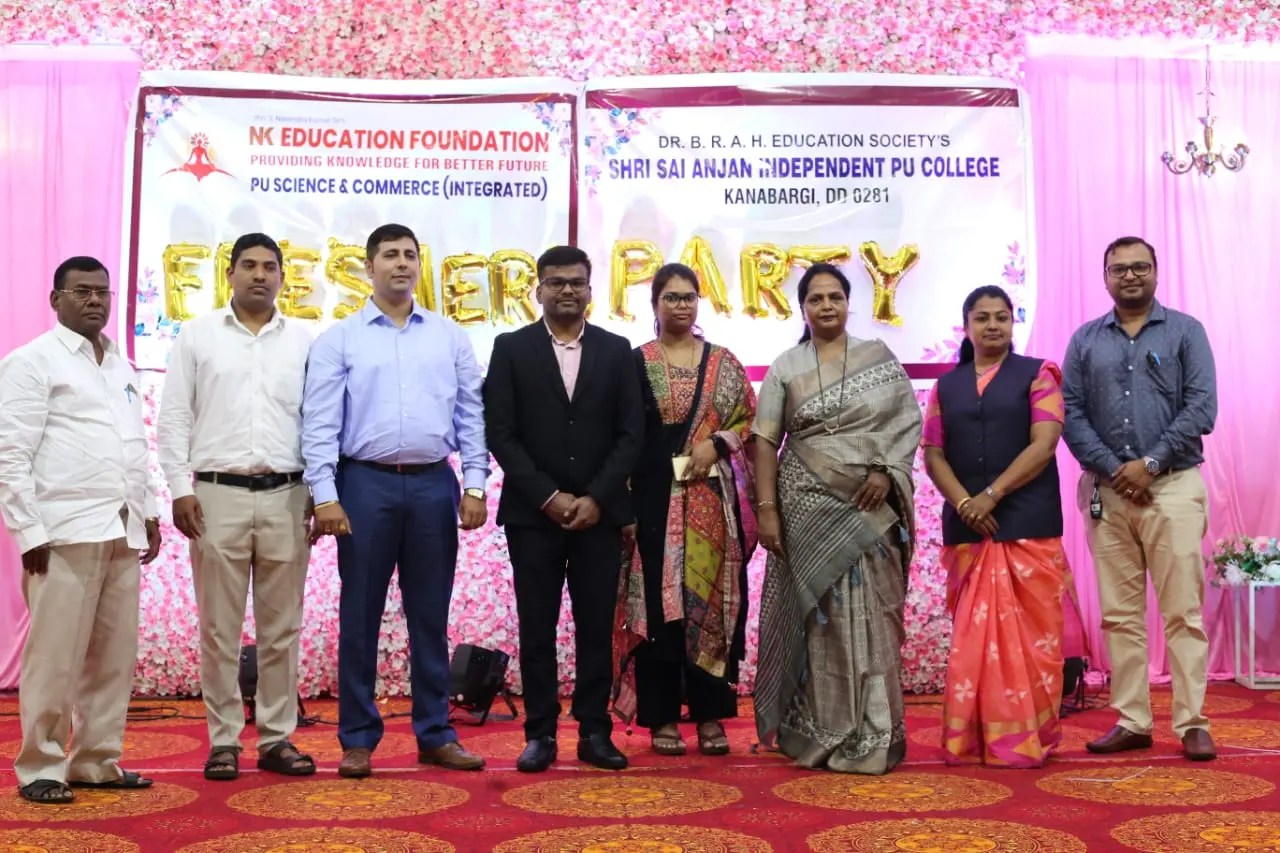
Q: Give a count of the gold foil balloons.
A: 13